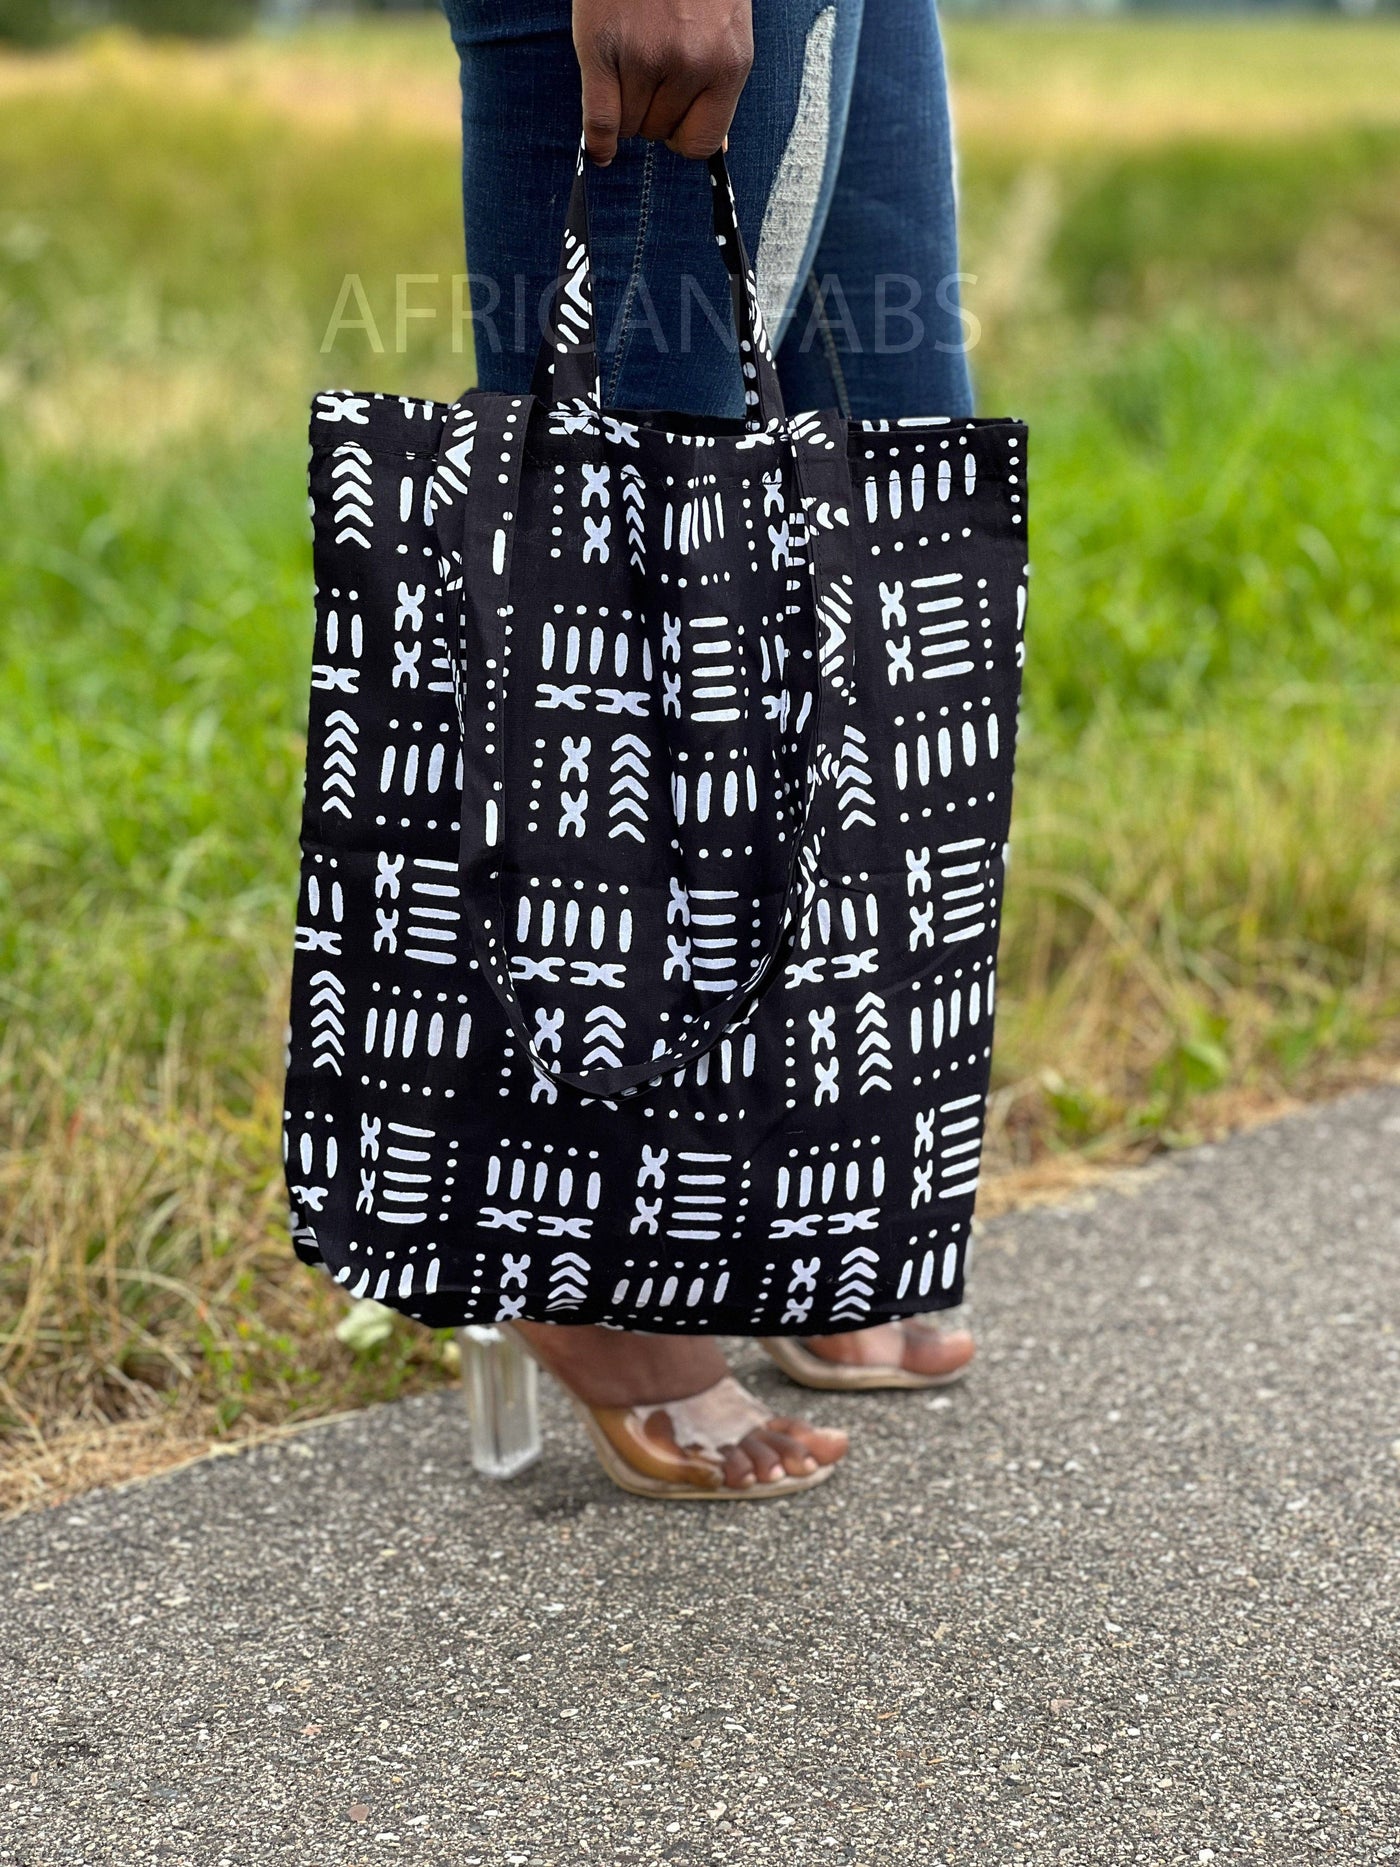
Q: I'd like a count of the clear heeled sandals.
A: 2